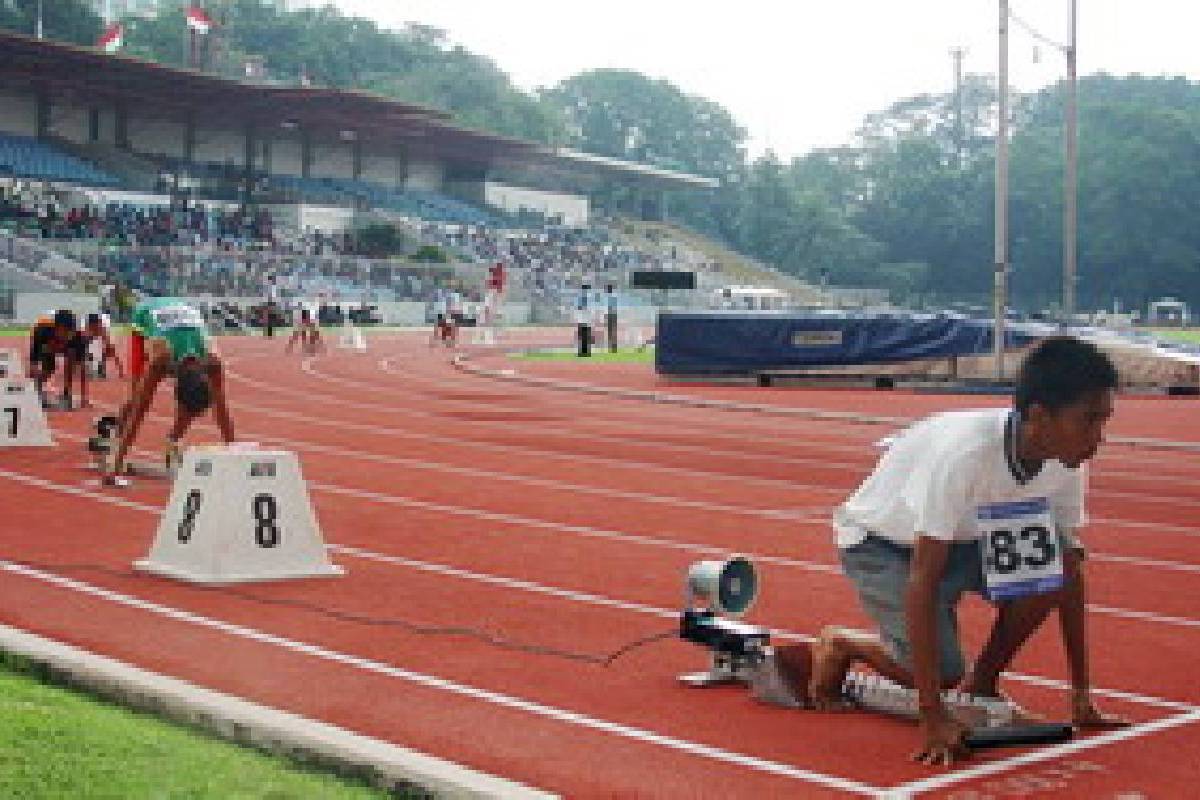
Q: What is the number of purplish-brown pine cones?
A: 0